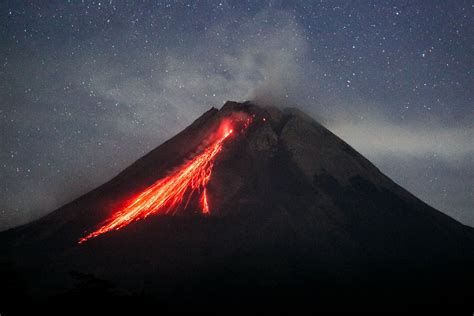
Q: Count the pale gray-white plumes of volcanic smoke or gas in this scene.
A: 1